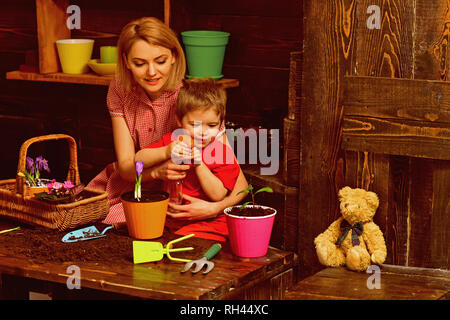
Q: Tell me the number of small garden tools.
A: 3